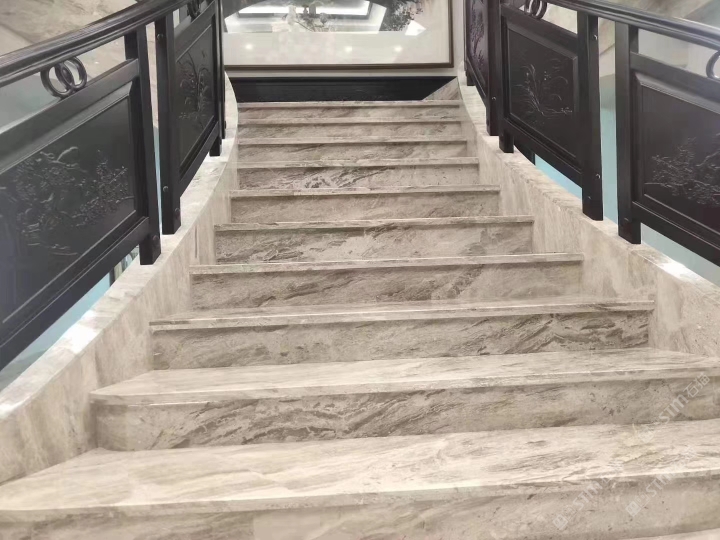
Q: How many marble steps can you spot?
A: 10